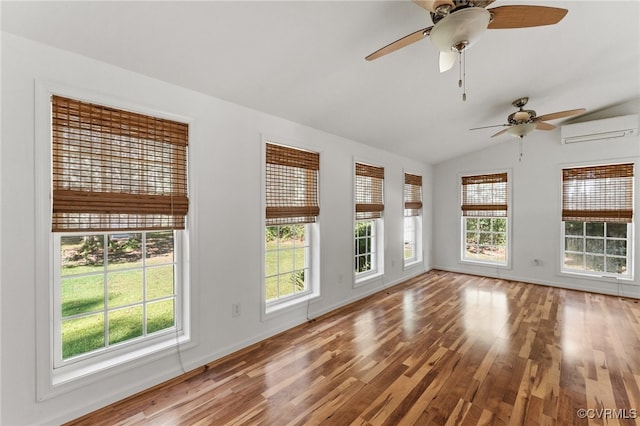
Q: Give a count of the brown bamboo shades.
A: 6